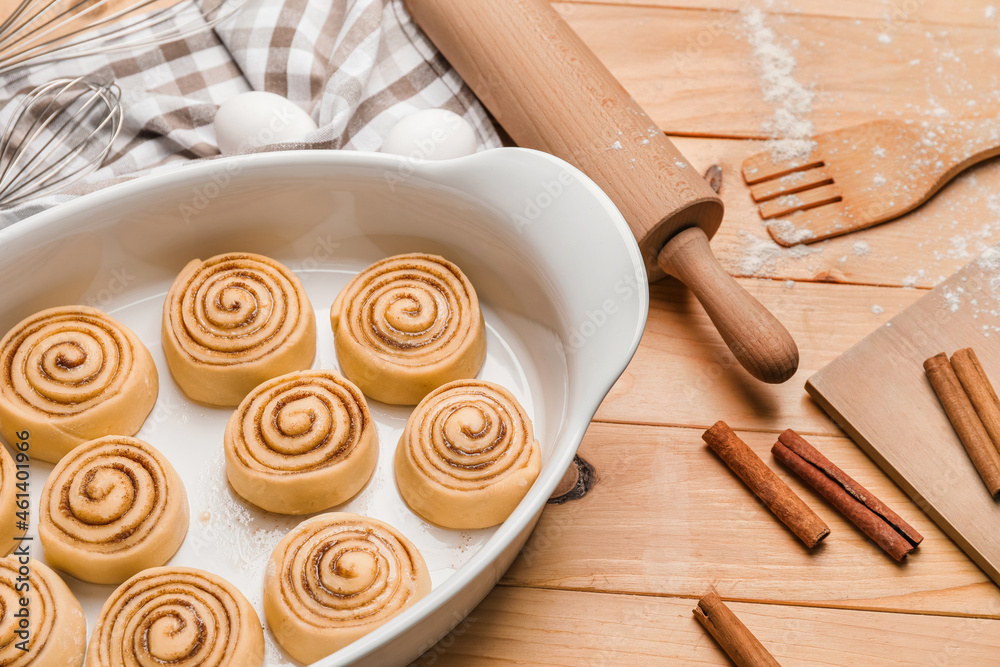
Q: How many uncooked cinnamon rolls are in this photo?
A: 10